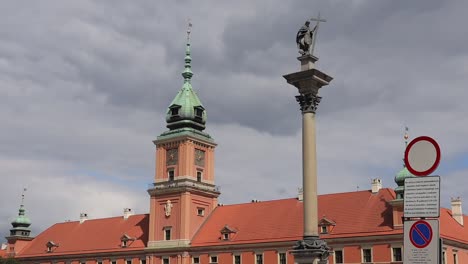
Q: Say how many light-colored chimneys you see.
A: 5